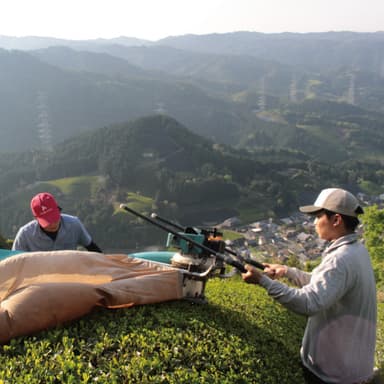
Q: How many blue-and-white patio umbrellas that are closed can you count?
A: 0